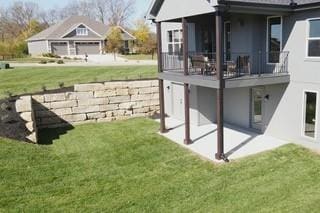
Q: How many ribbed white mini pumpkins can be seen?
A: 0